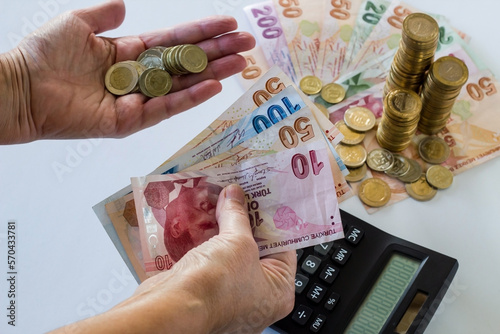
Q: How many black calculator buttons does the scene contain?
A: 7